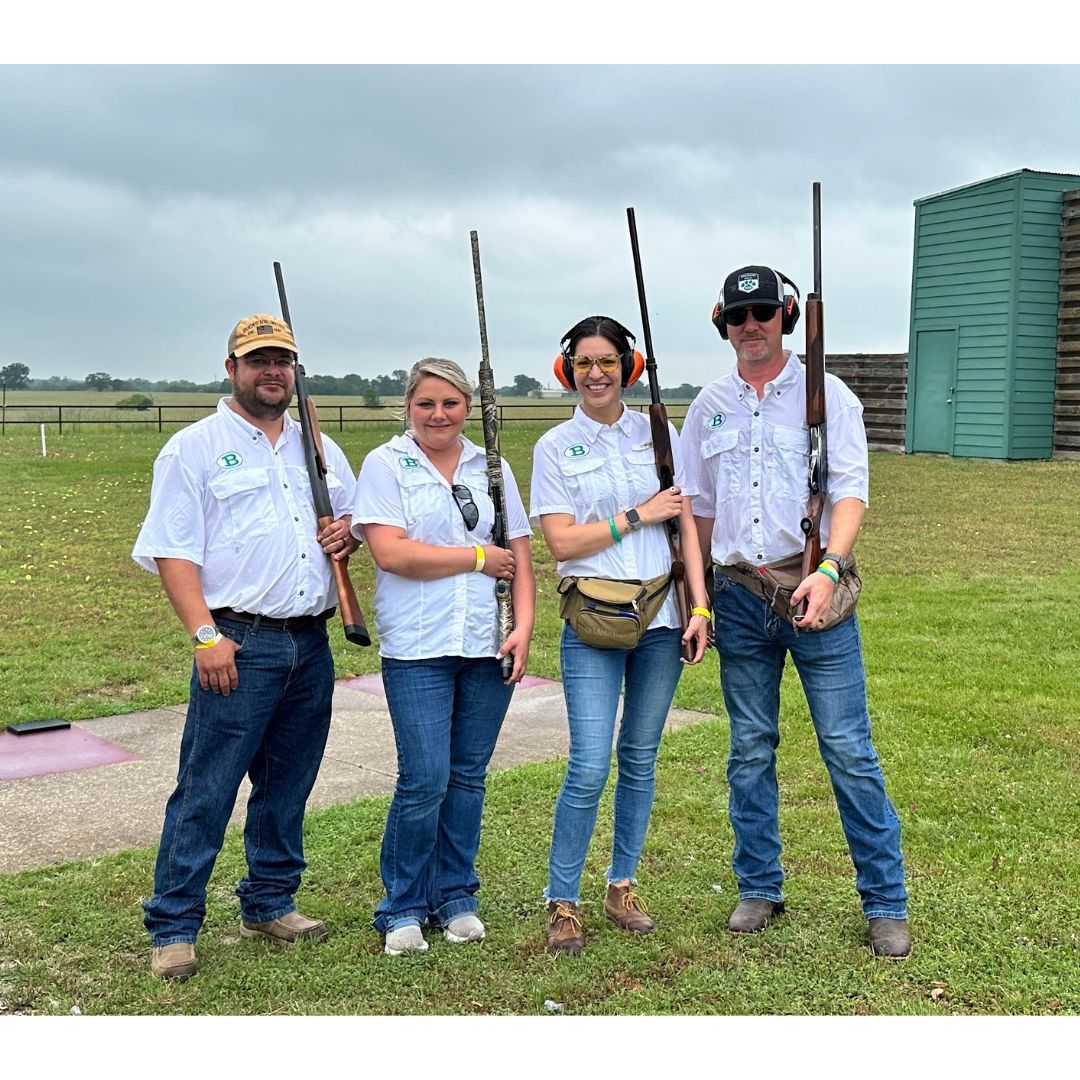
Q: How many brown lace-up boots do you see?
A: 2